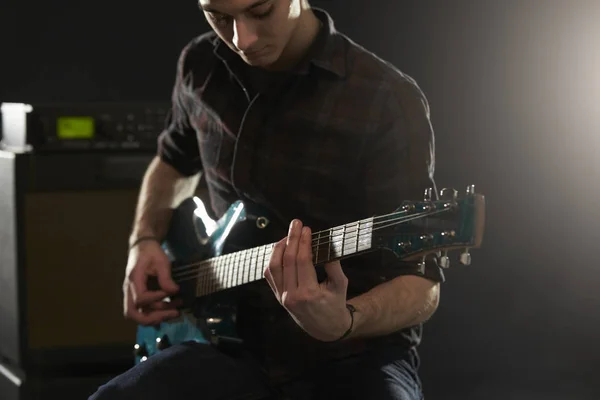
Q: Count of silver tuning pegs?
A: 6